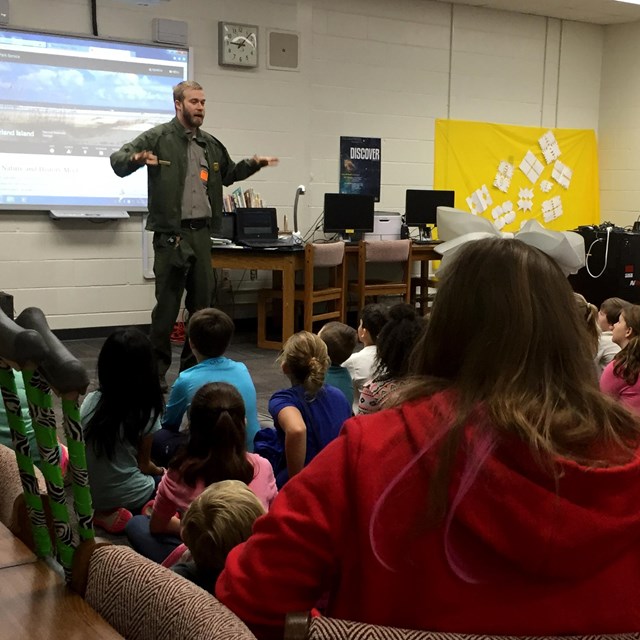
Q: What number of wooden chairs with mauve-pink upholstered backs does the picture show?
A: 2